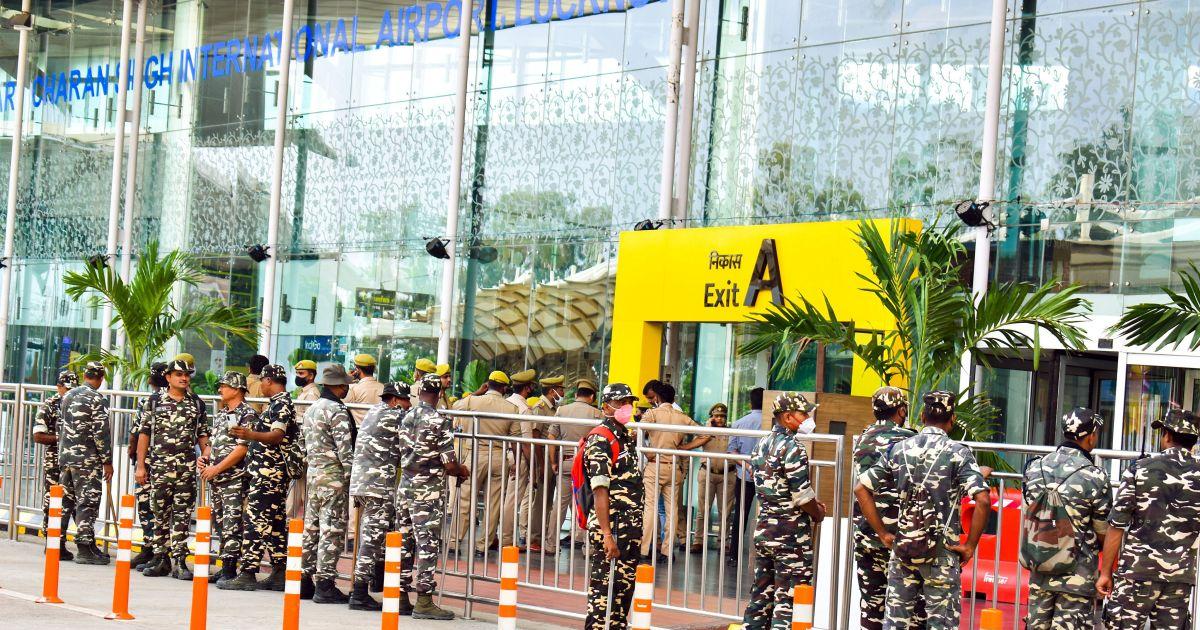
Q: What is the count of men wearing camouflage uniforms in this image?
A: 15